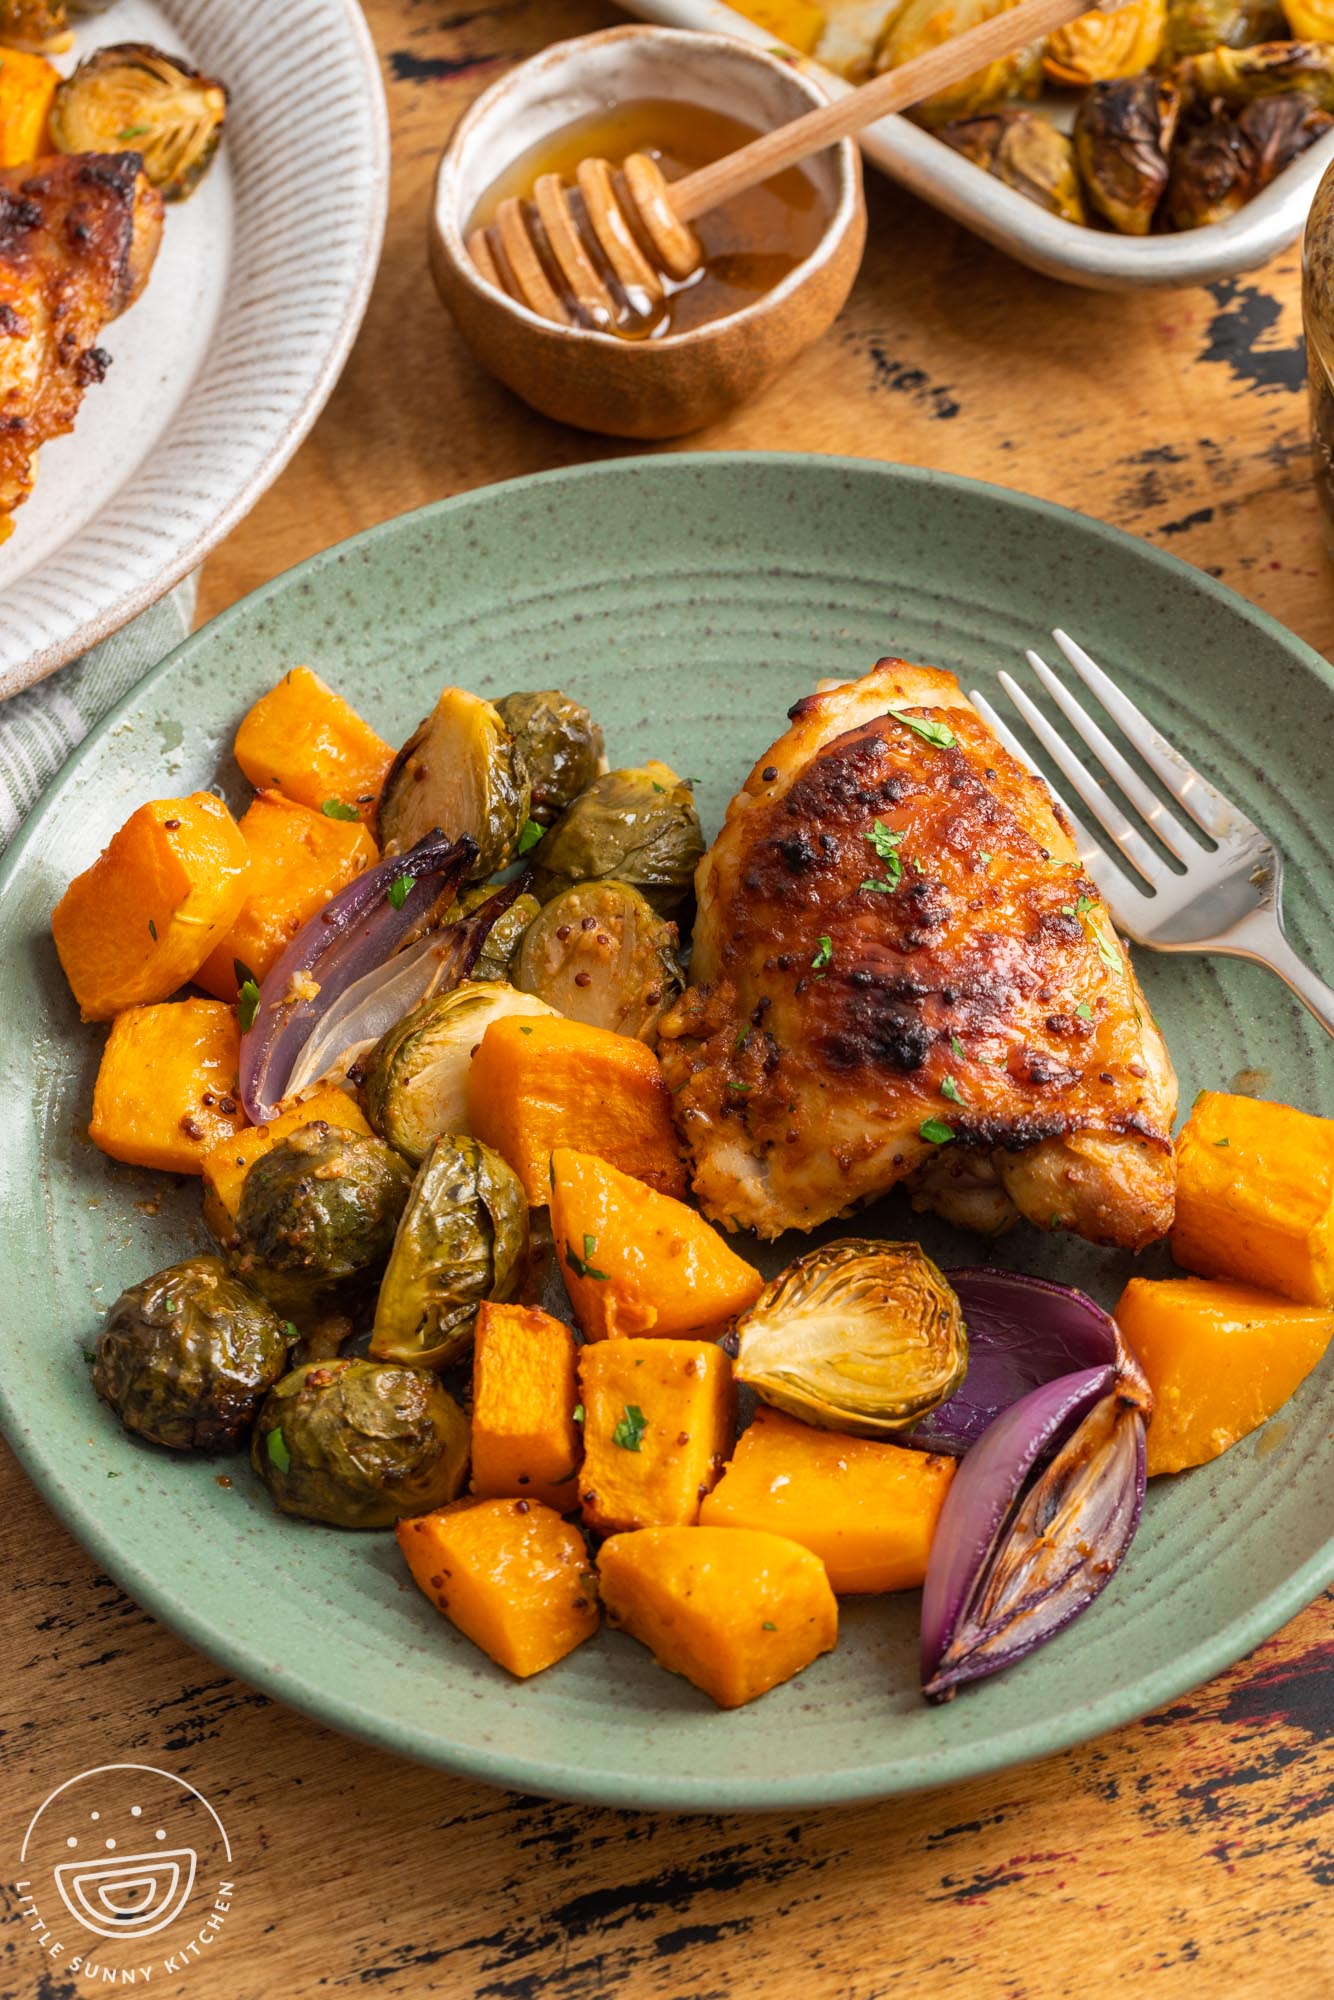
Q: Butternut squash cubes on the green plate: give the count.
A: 14